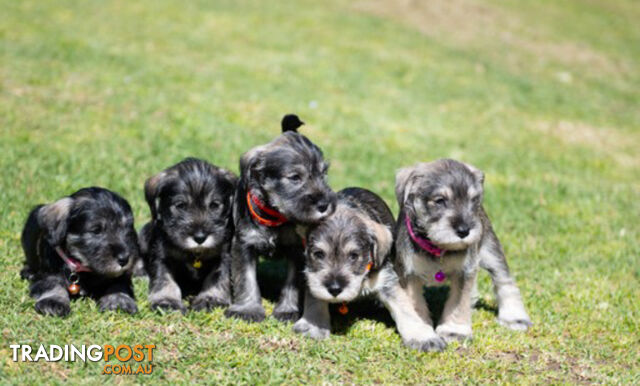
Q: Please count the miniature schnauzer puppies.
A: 5